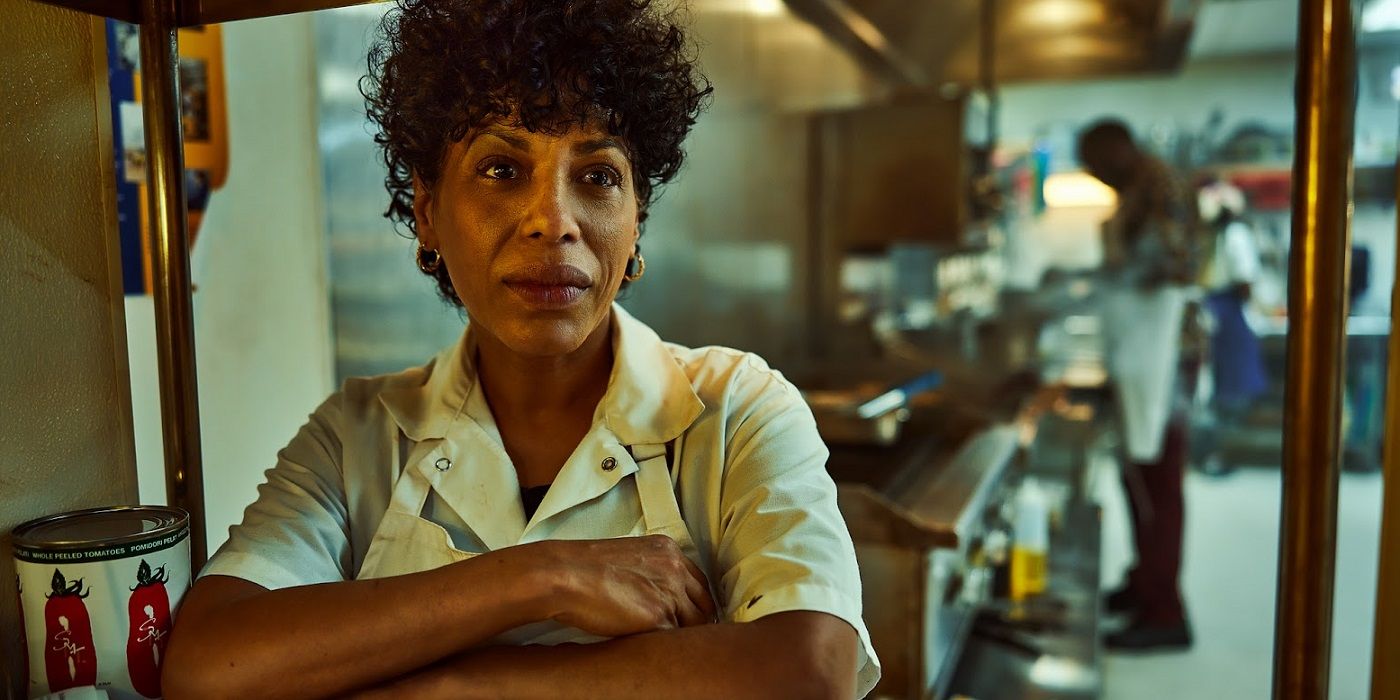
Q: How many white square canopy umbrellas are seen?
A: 0